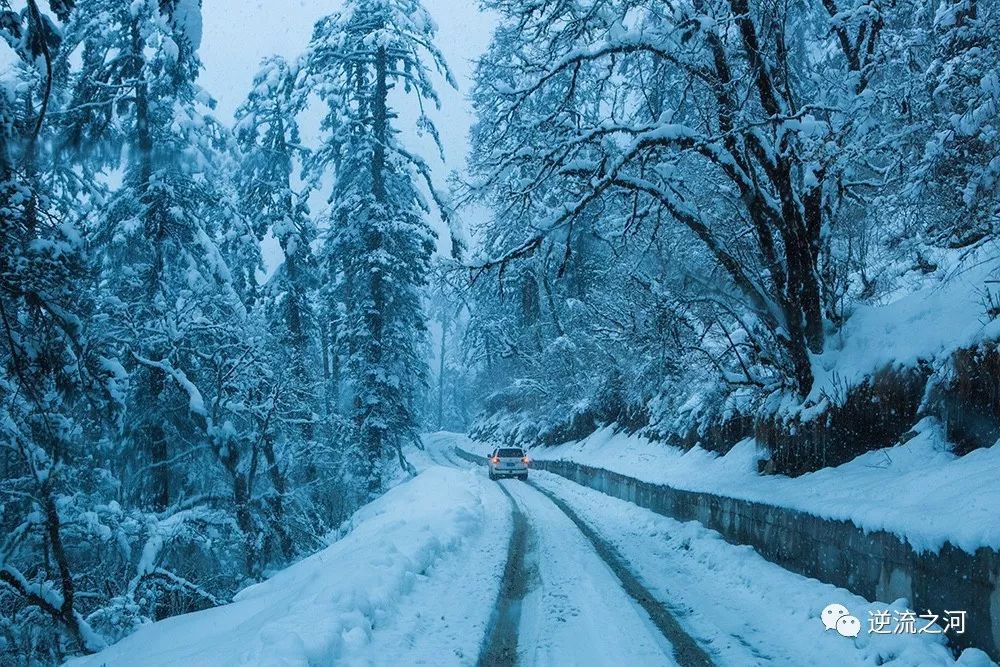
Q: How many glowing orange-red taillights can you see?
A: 2